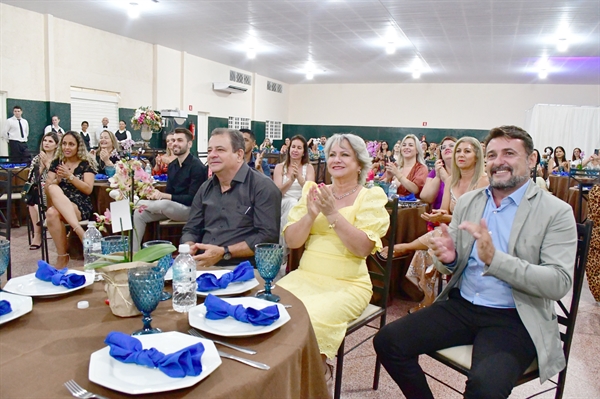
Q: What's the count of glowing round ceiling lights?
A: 7